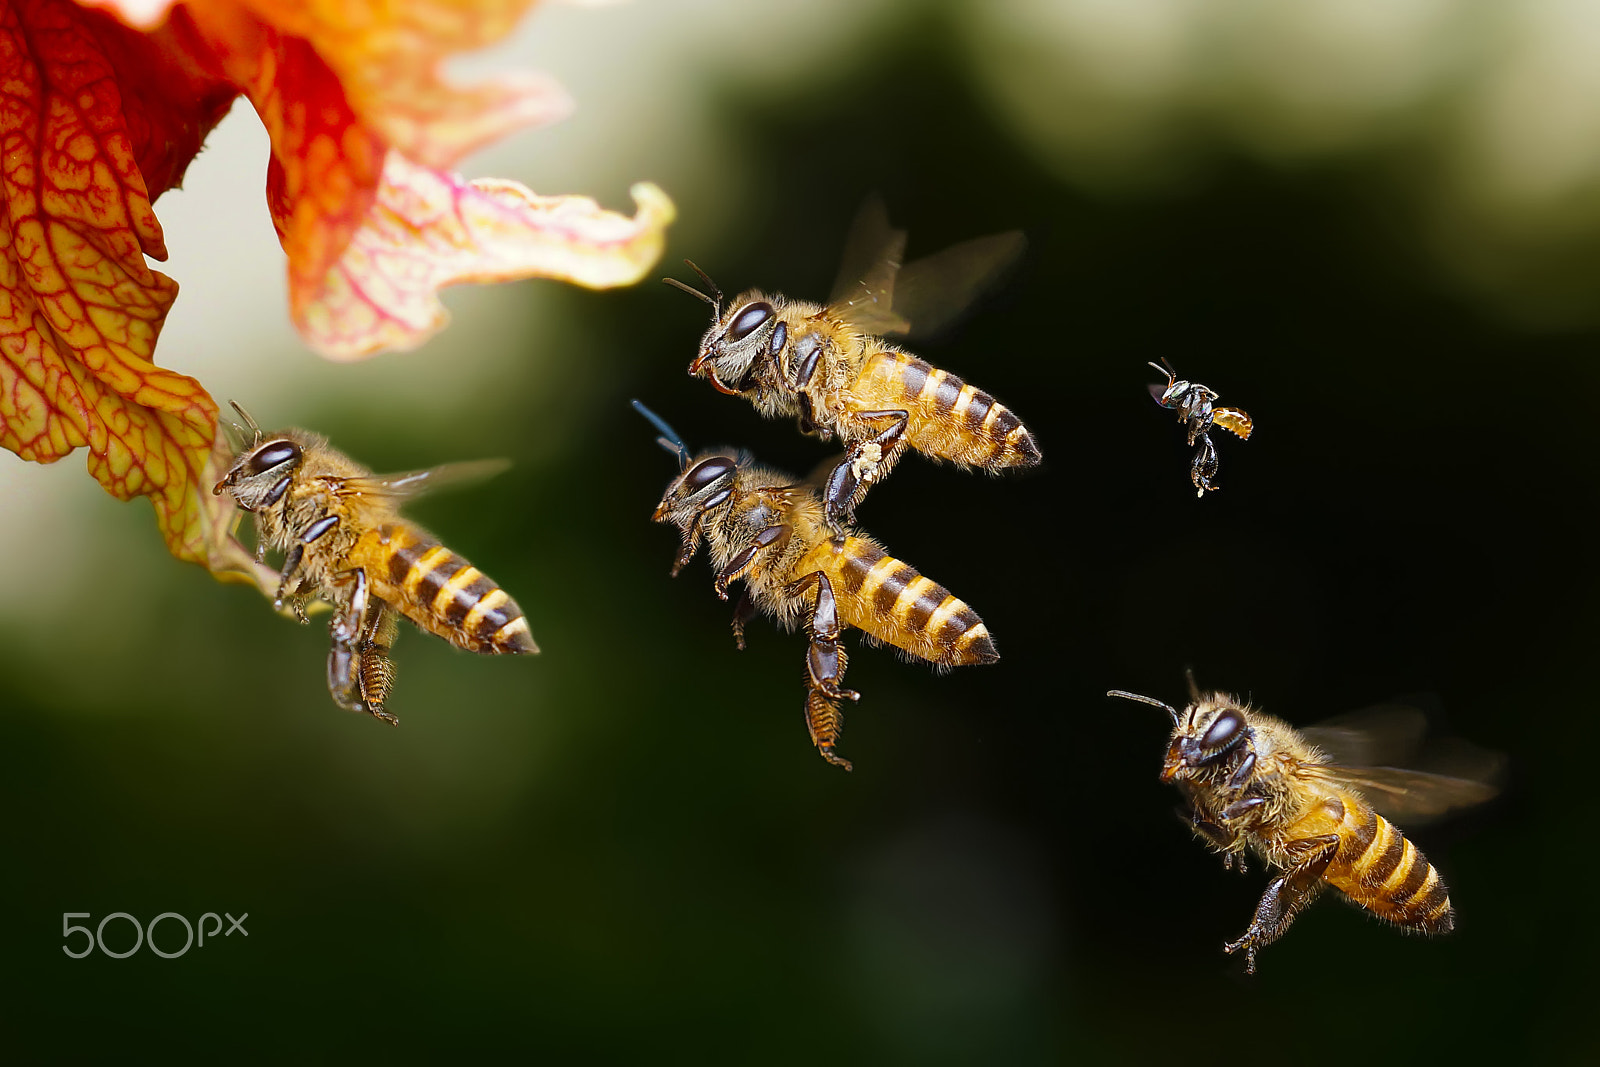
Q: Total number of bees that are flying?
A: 5